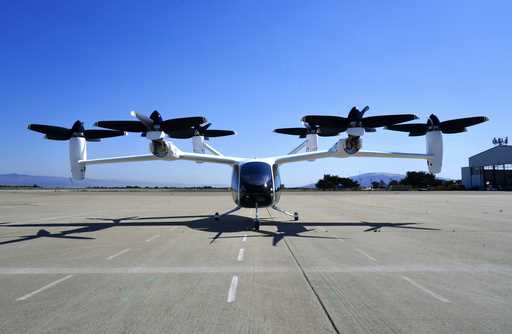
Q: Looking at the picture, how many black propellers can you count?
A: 6